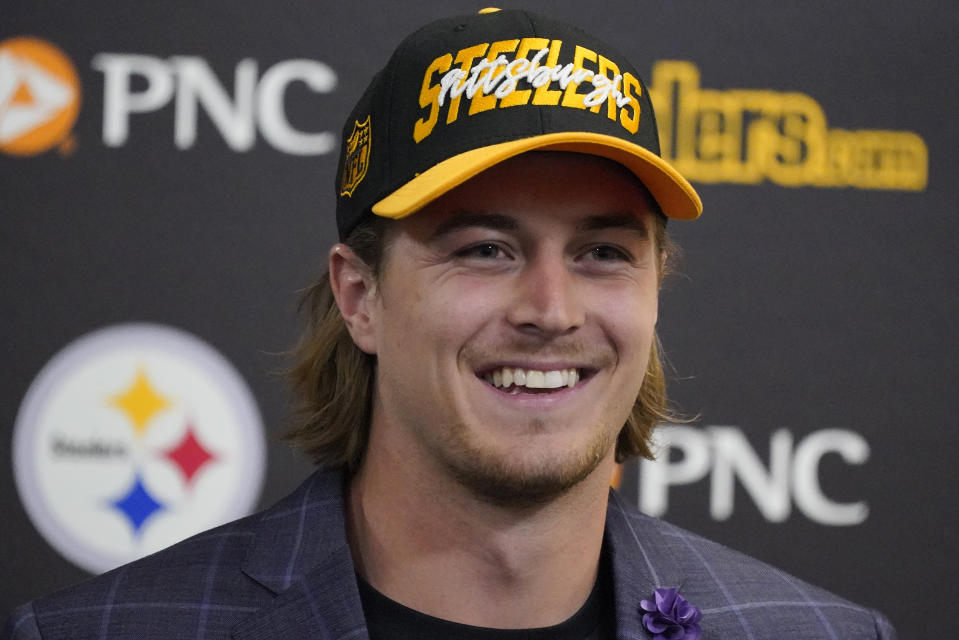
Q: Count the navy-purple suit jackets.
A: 1